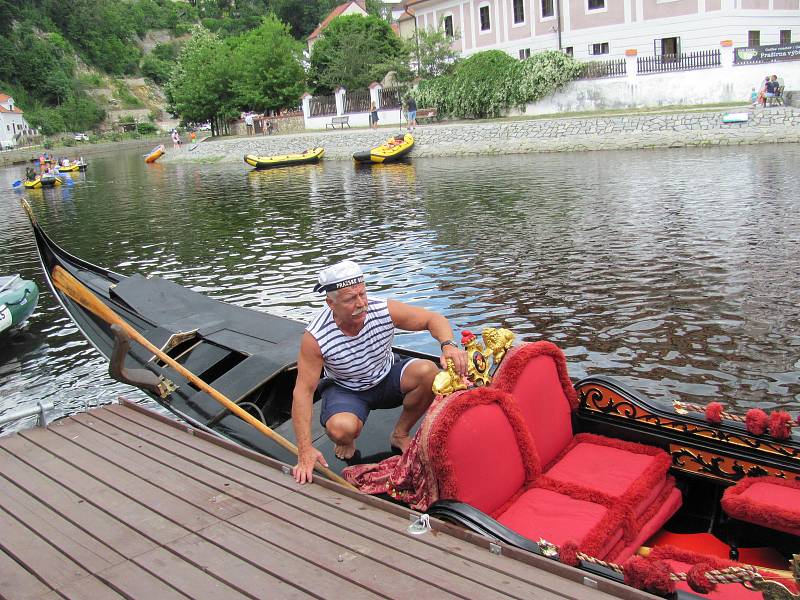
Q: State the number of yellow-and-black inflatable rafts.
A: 4